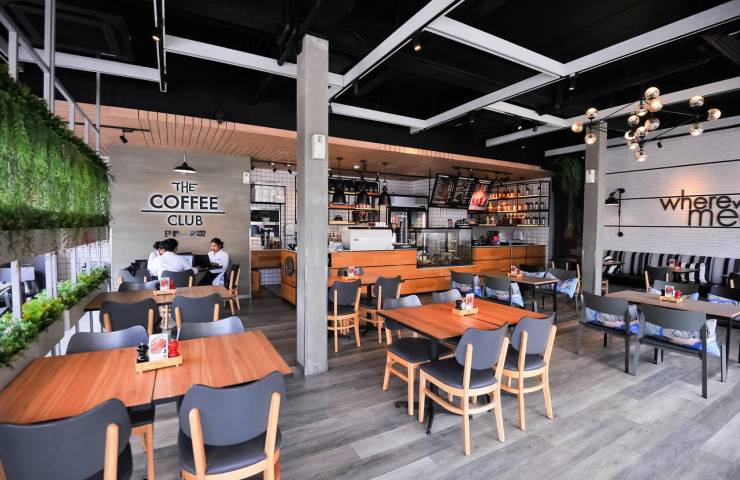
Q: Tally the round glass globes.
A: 15